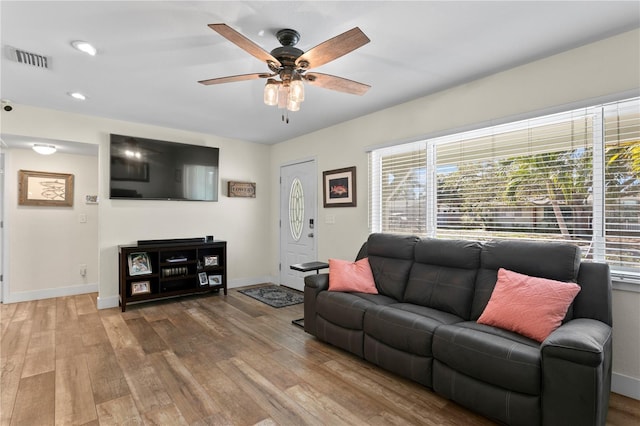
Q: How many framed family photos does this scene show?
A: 5